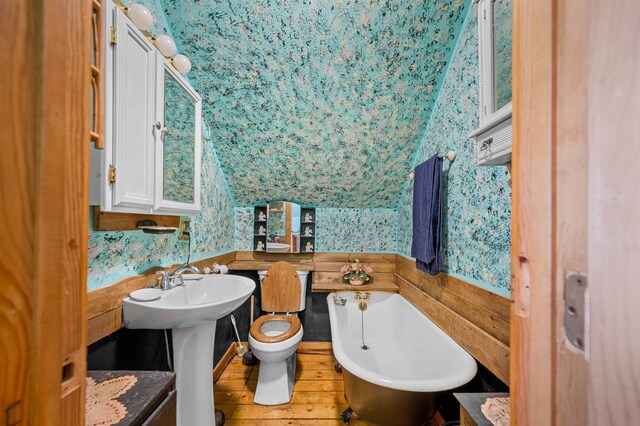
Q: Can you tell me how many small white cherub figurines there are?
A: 6